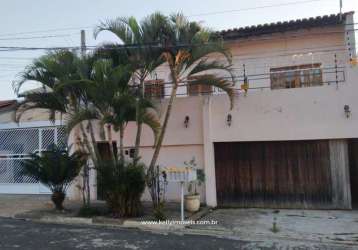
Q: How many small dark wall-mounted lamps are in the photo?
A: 3